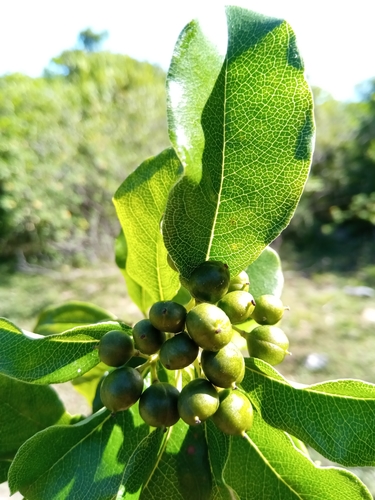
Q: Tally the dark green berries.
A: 7